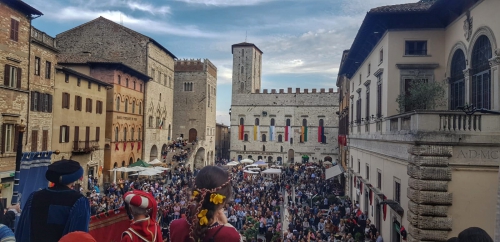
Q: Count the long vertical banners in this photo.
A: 6